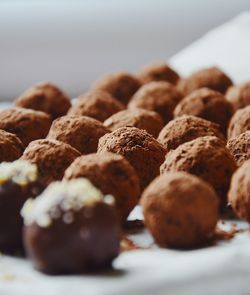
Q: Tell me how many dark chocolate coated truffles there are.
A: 2